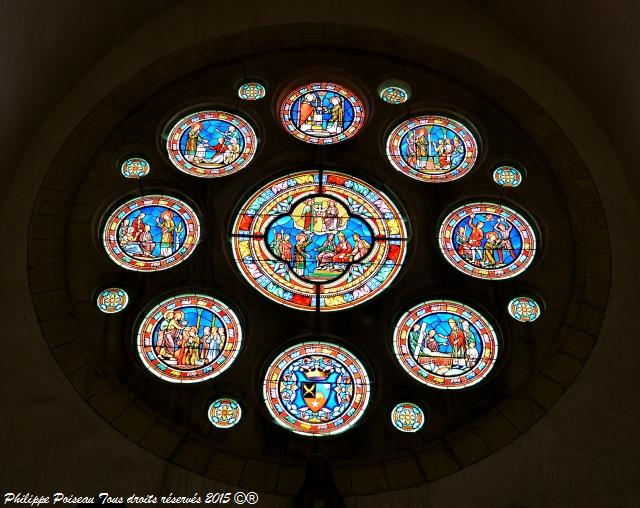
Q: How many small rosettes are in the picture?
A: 8